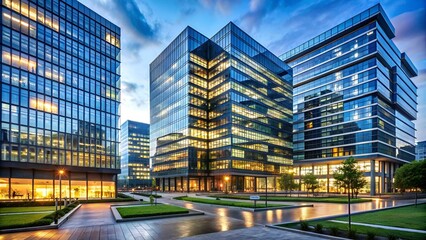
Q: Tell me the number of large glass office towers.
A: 3